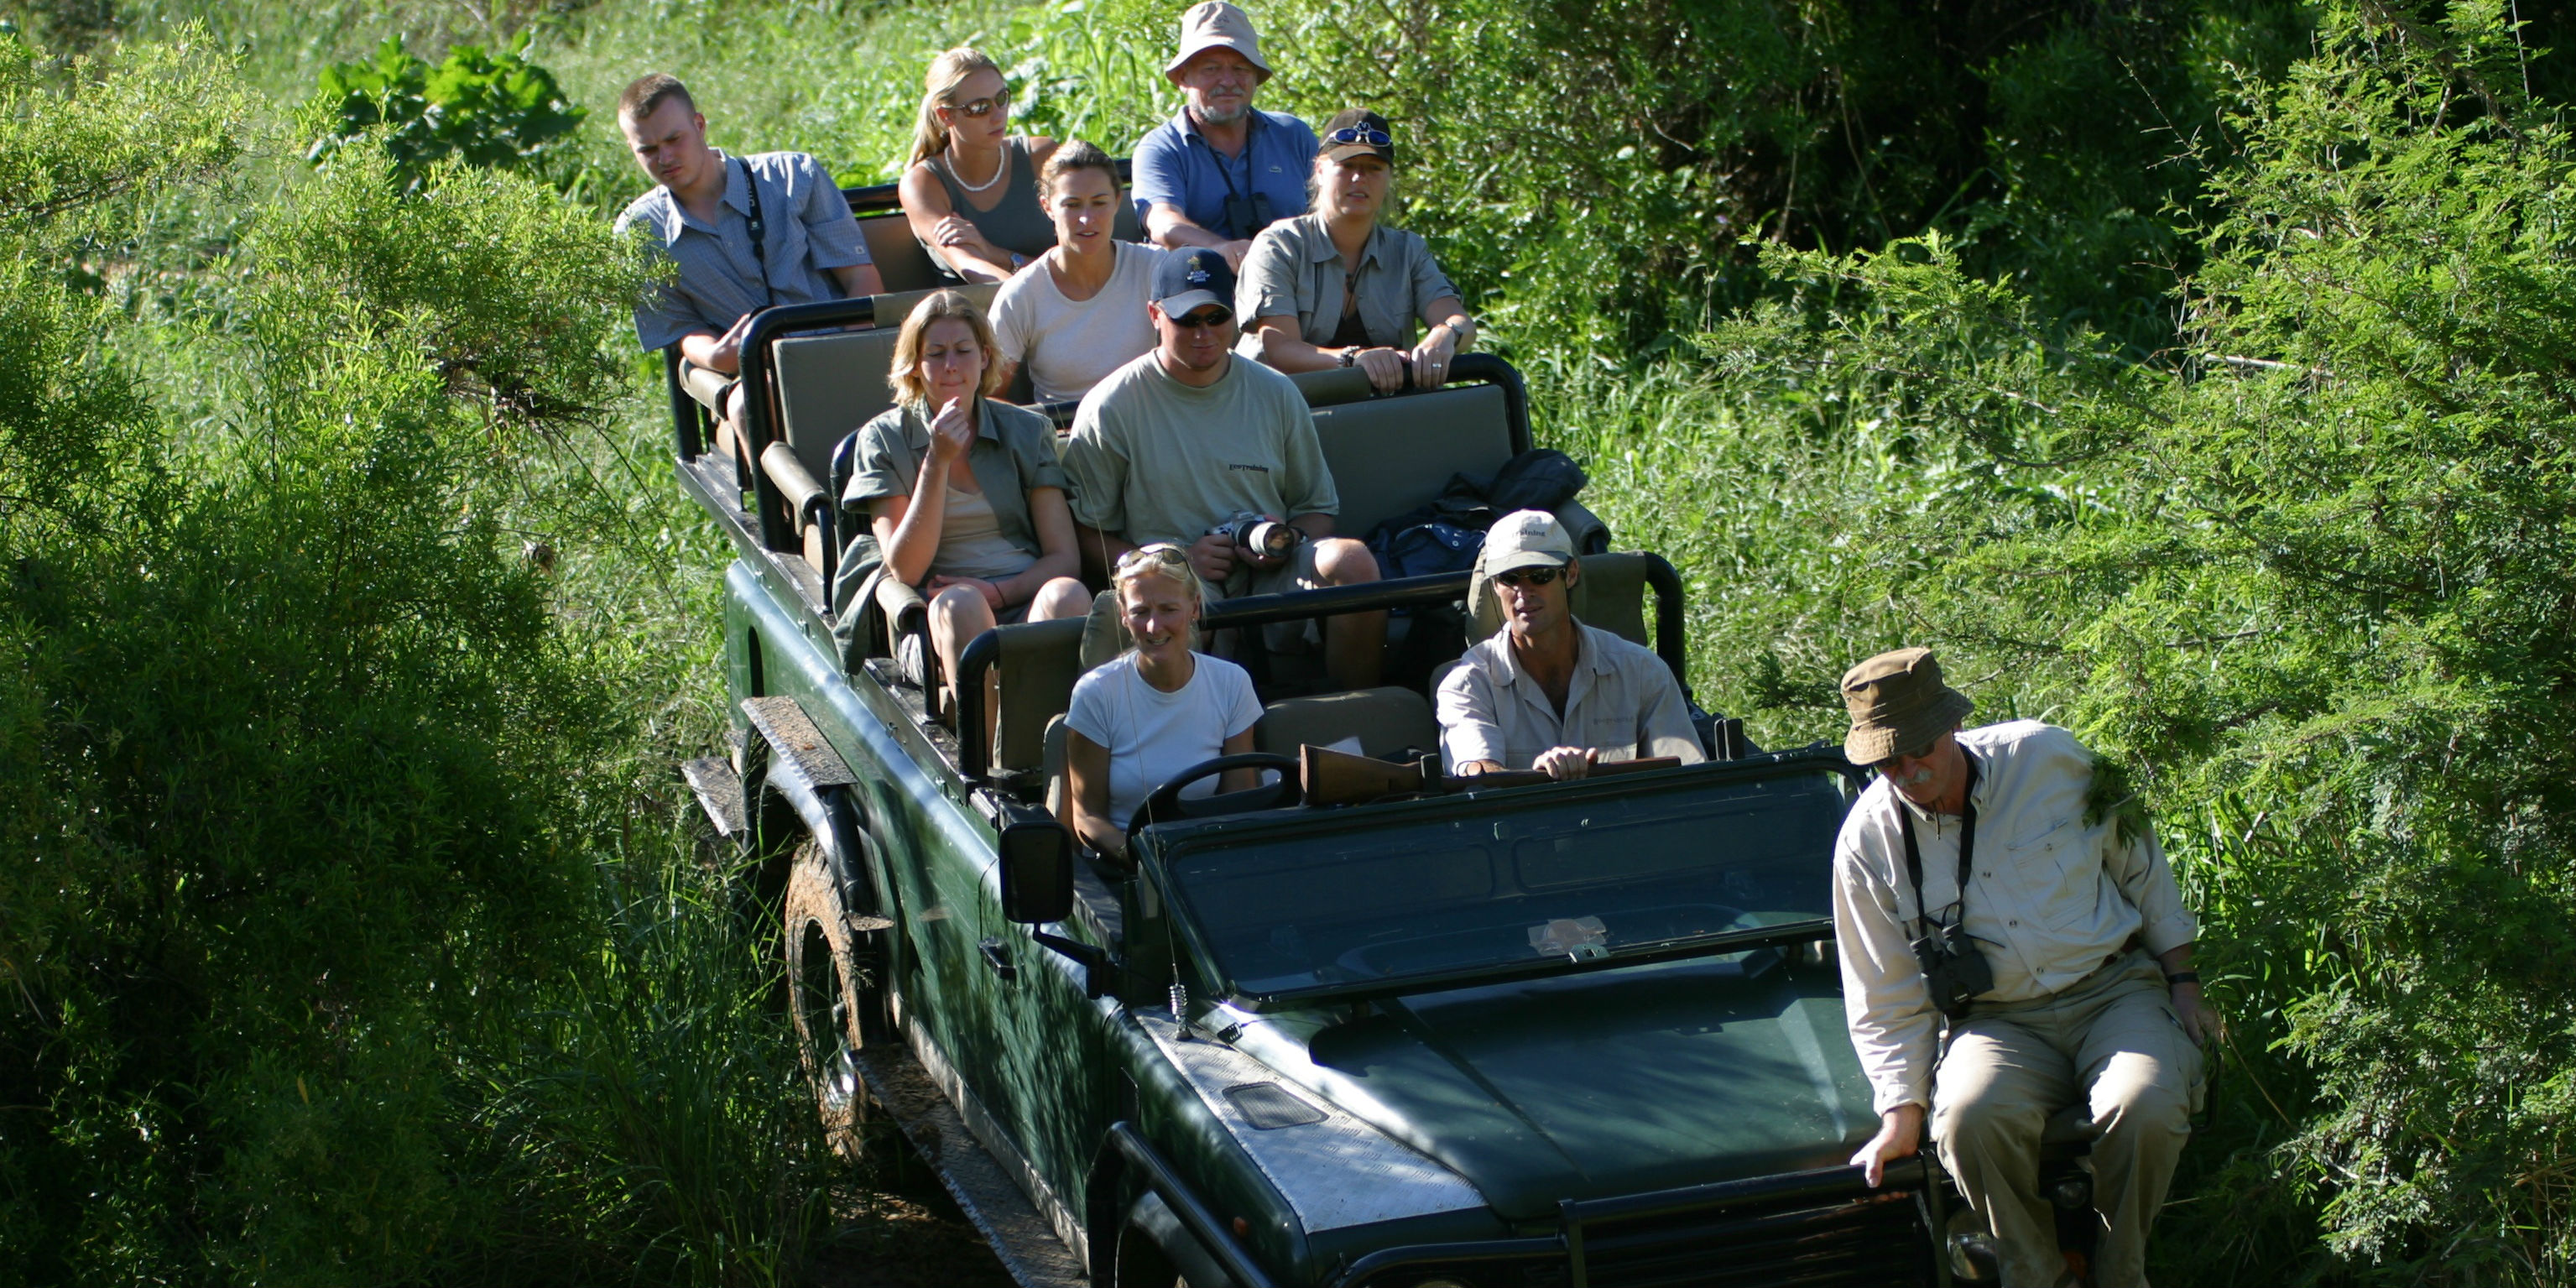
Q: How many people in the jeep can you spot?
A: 10